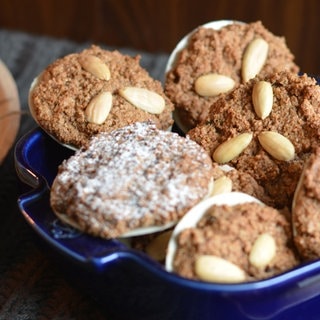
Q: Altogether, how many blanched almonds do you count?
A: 11